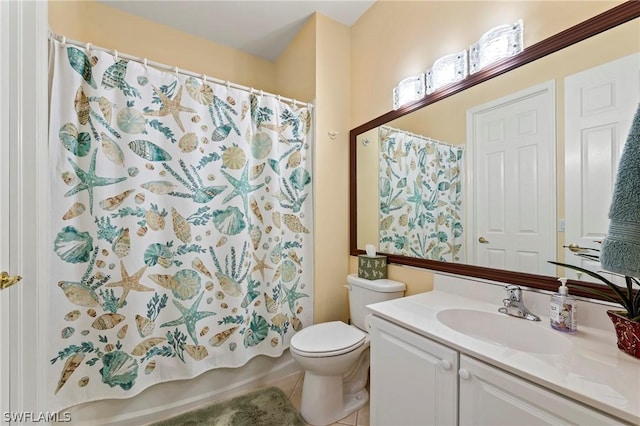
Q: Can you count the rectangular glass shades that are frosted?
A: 3